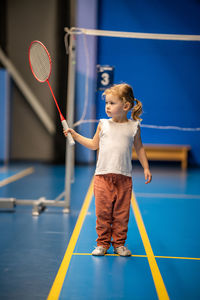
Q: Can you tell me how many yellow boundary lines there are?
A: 3